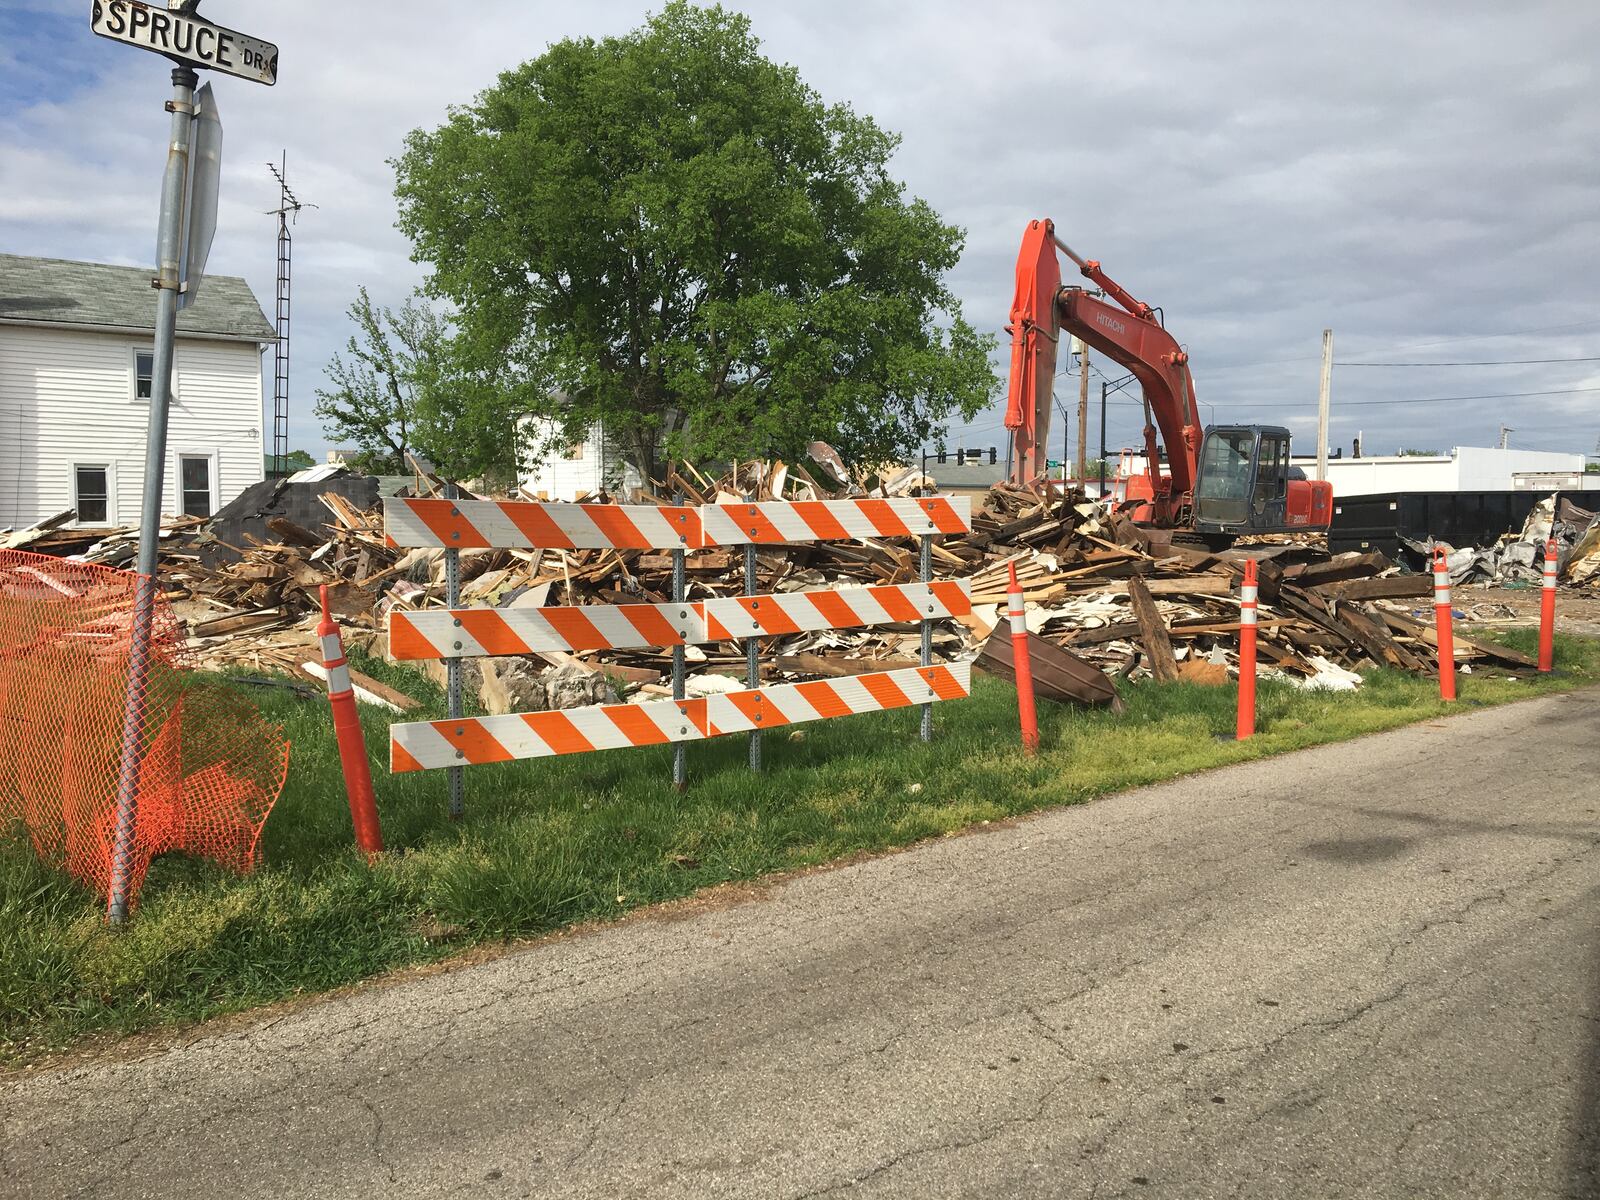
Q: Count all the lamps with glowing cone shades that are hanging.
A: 0